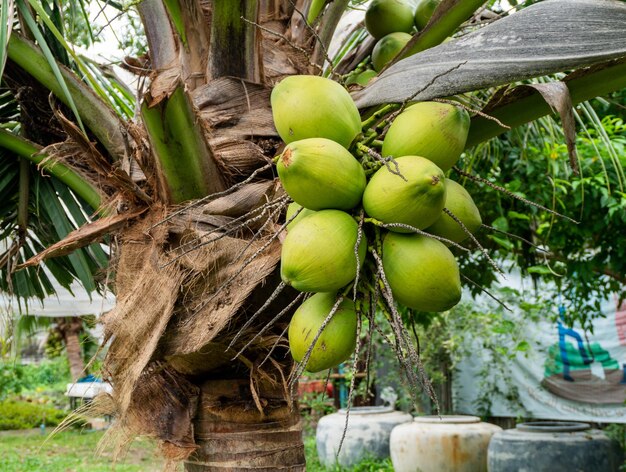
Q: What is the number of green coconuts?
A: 13